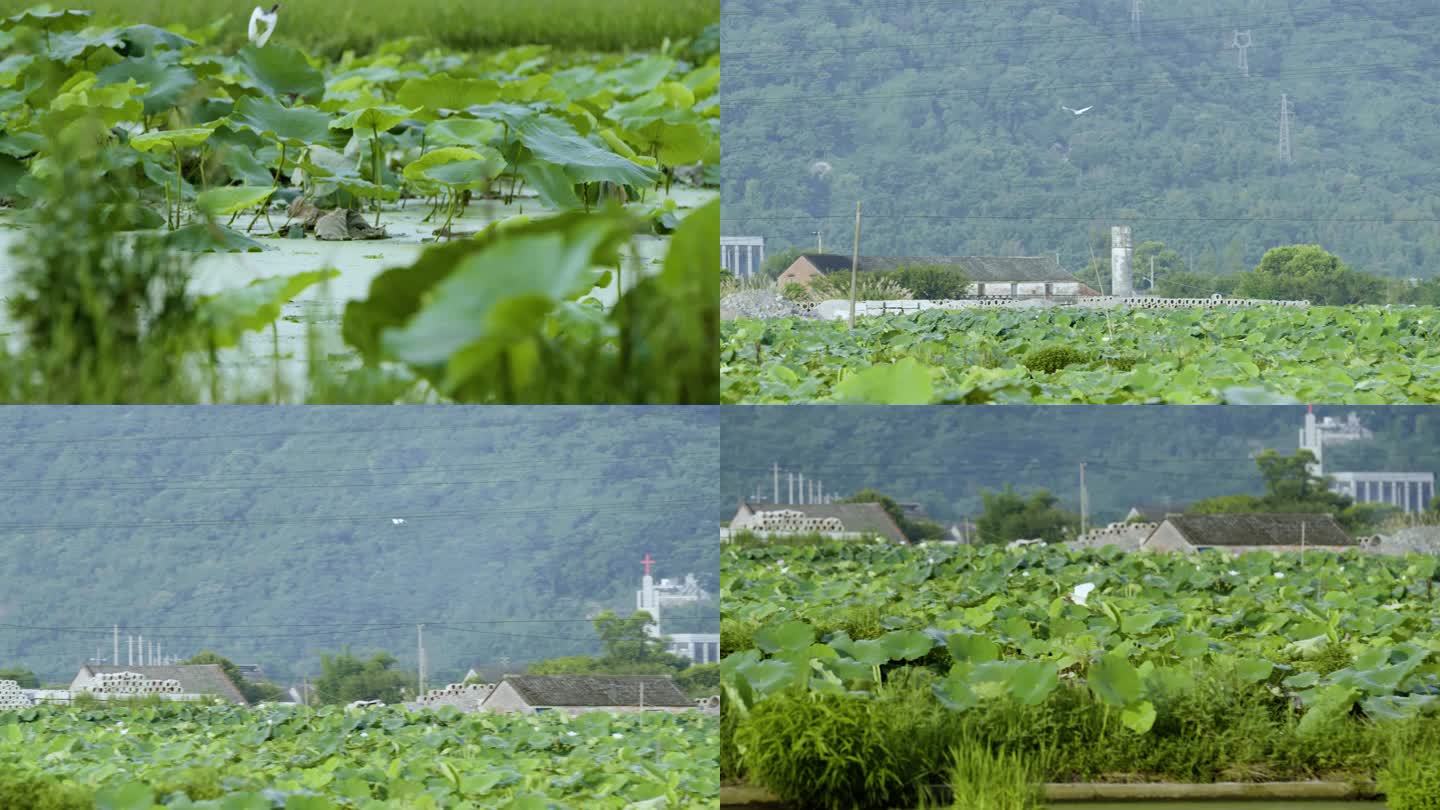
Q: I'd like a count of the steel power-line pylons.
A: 3